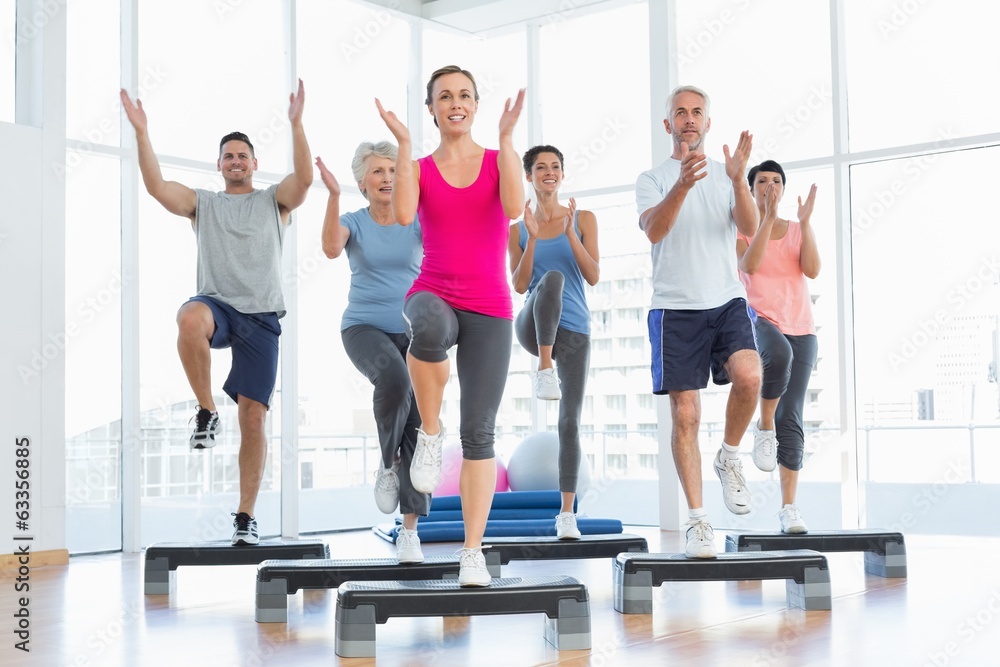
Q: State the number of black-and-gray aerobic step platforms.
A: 6